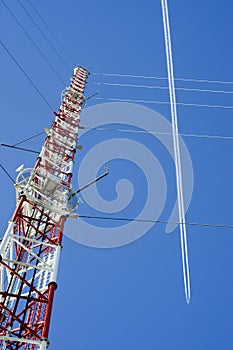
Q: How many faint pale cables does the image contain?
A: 4